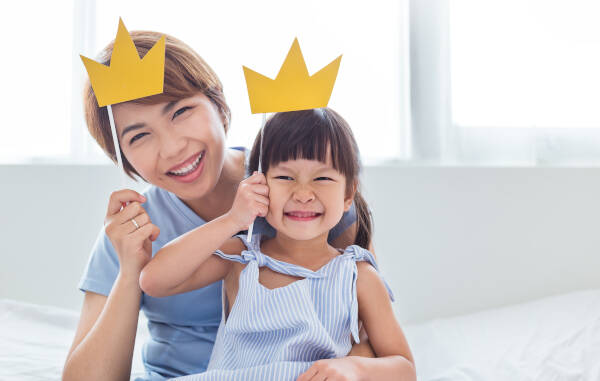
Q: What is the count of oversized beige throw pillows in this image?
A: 0